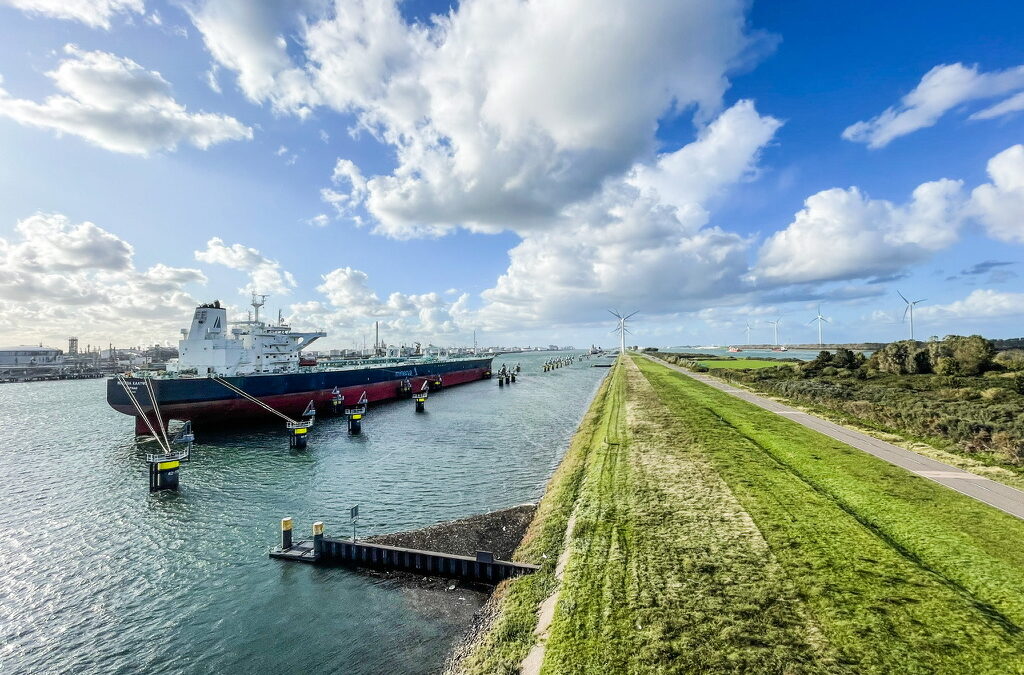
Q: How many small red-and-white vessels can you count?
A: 2